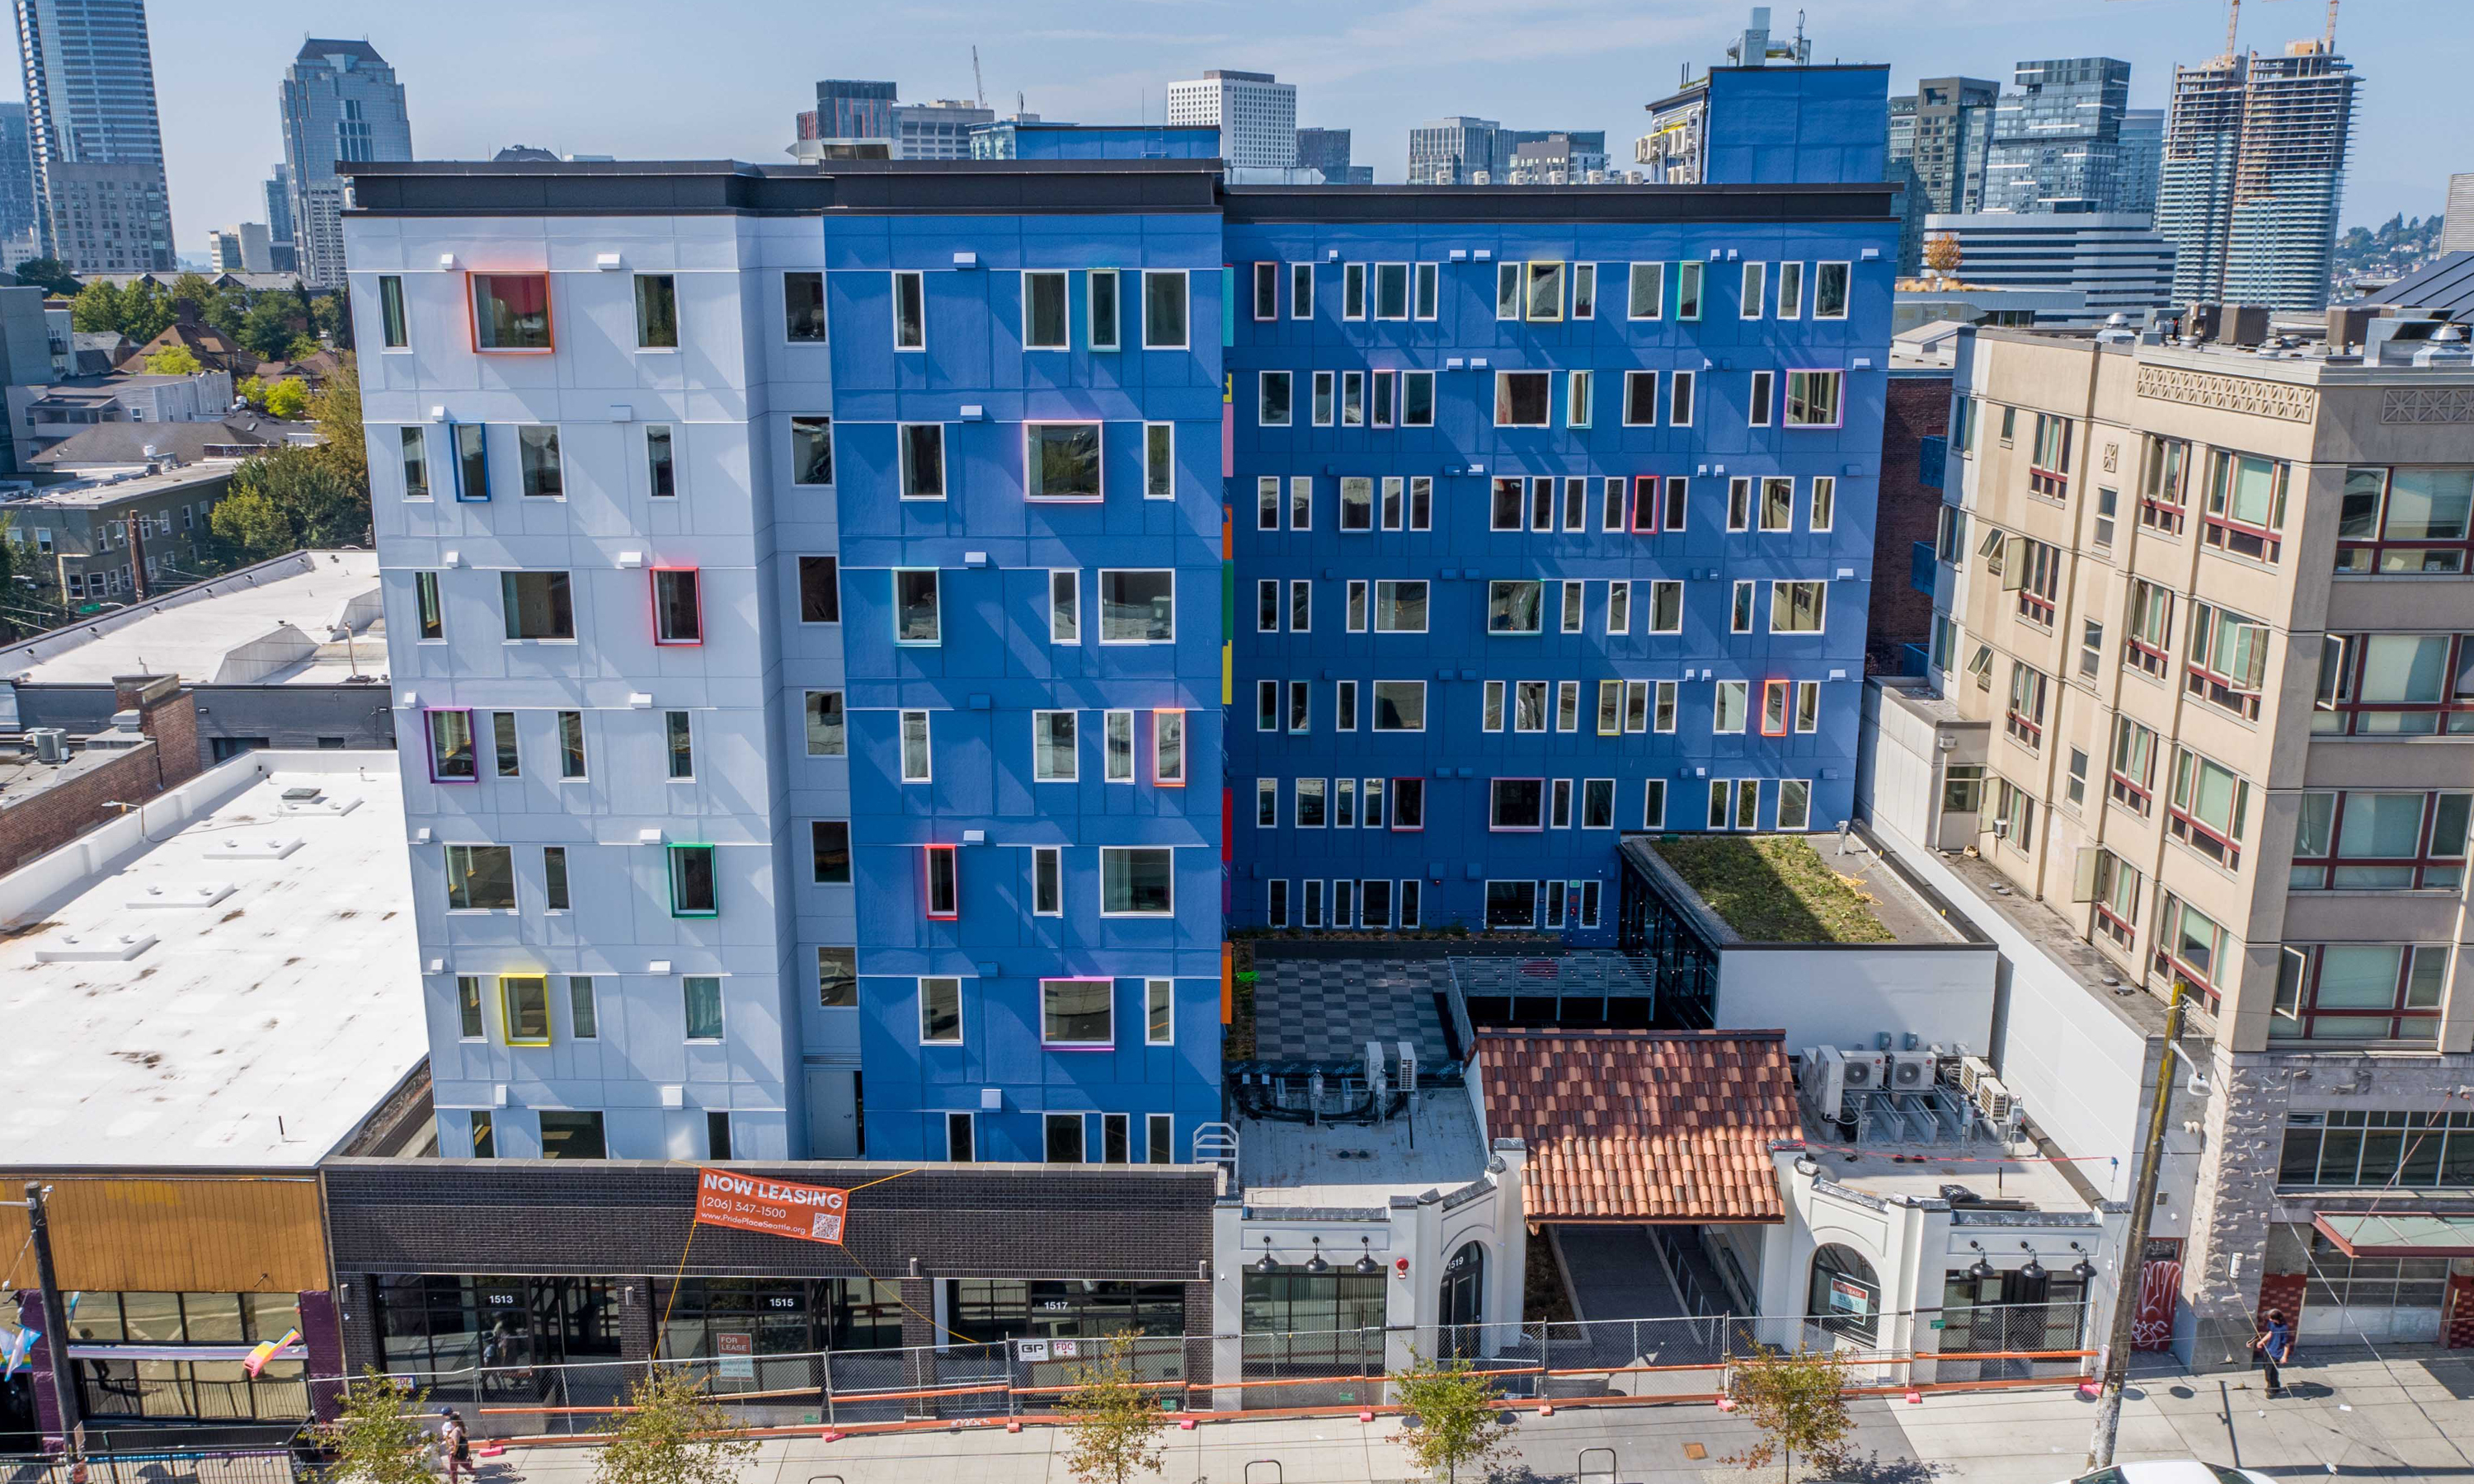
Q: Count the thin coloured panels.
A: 9